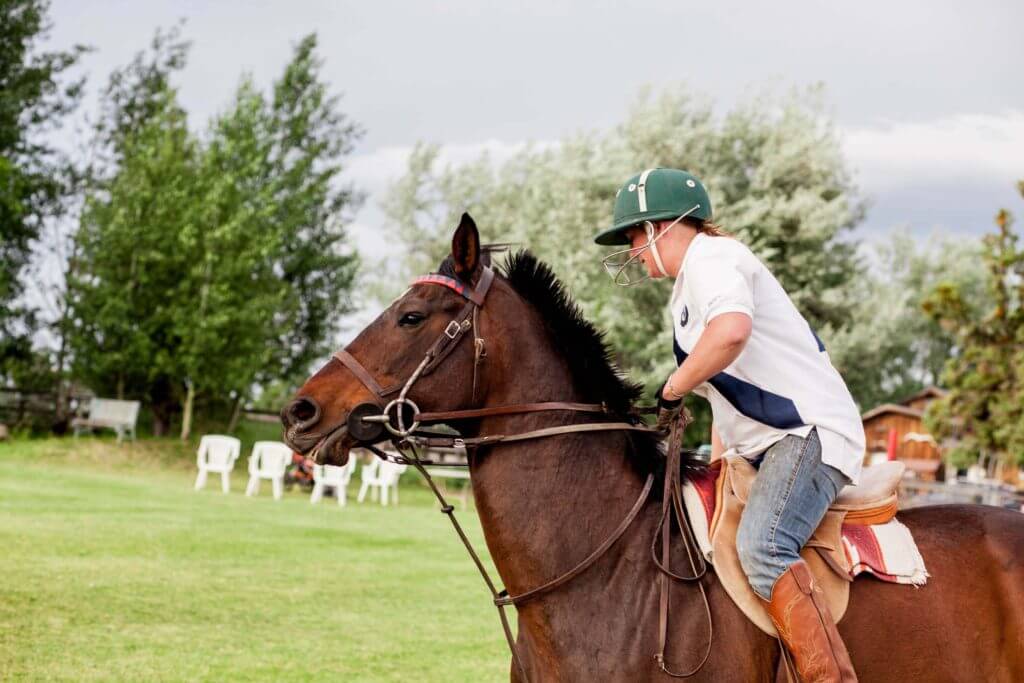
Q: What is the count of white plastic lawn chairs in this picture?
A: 4